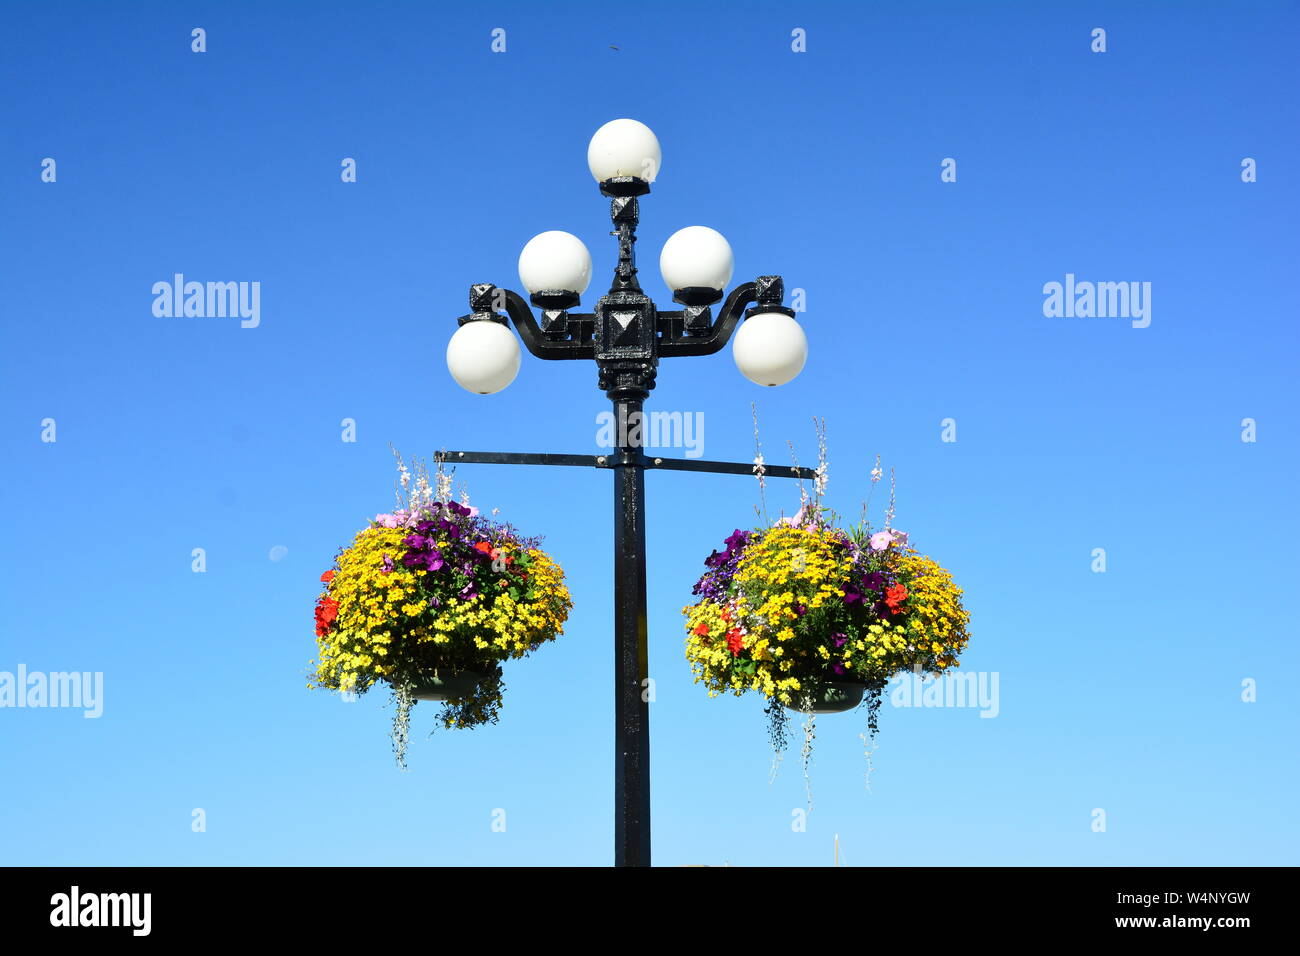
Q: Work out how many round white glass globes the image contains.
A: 5